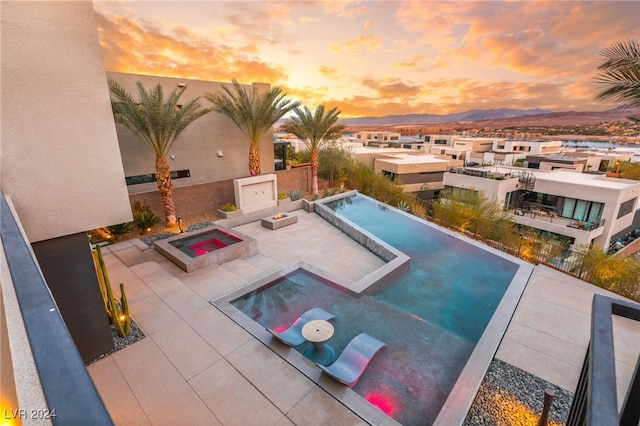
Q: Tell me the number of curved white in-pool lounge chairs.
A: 2